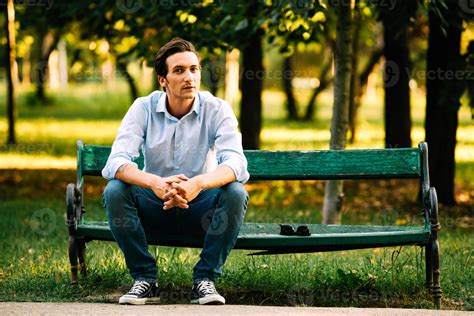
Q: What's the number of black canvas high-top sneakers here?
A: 2